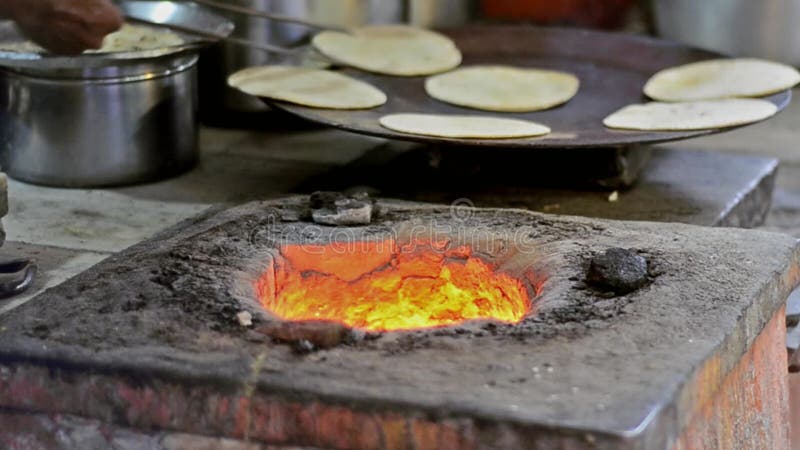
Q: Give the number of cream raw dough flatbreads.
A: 6